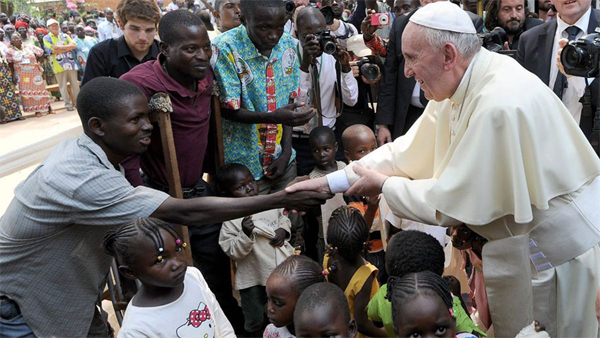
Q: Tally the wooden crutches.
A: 2